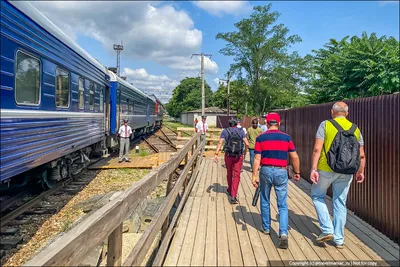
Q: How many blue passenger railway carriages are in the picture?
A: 2